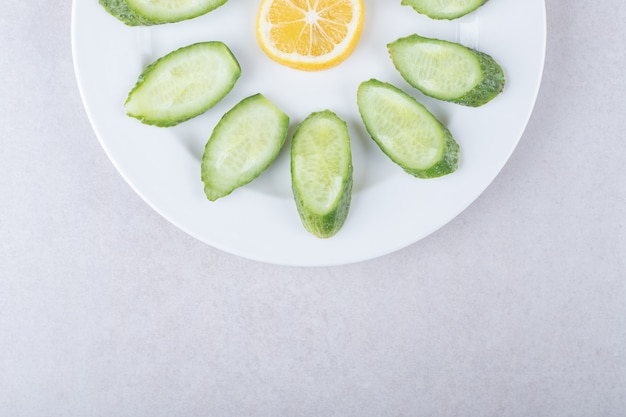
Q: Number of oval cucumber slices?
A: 7